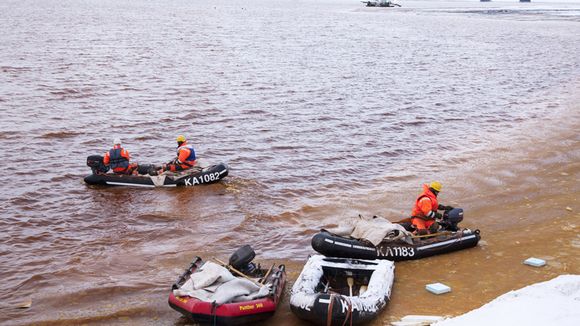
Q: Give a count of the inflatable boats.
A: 4